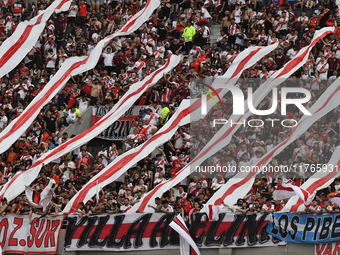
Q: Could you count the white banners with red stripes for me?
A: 7